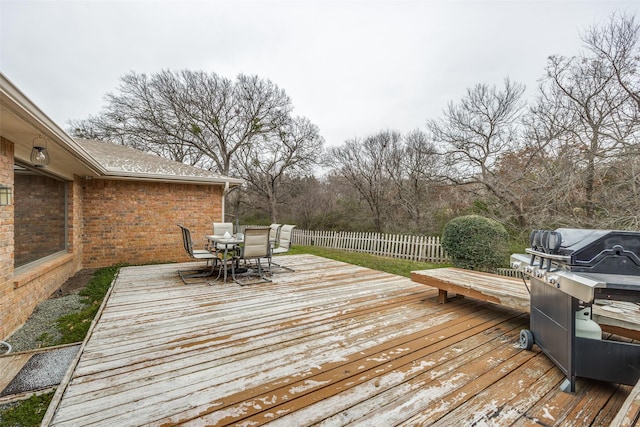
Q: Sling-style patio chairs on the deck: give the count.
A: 6